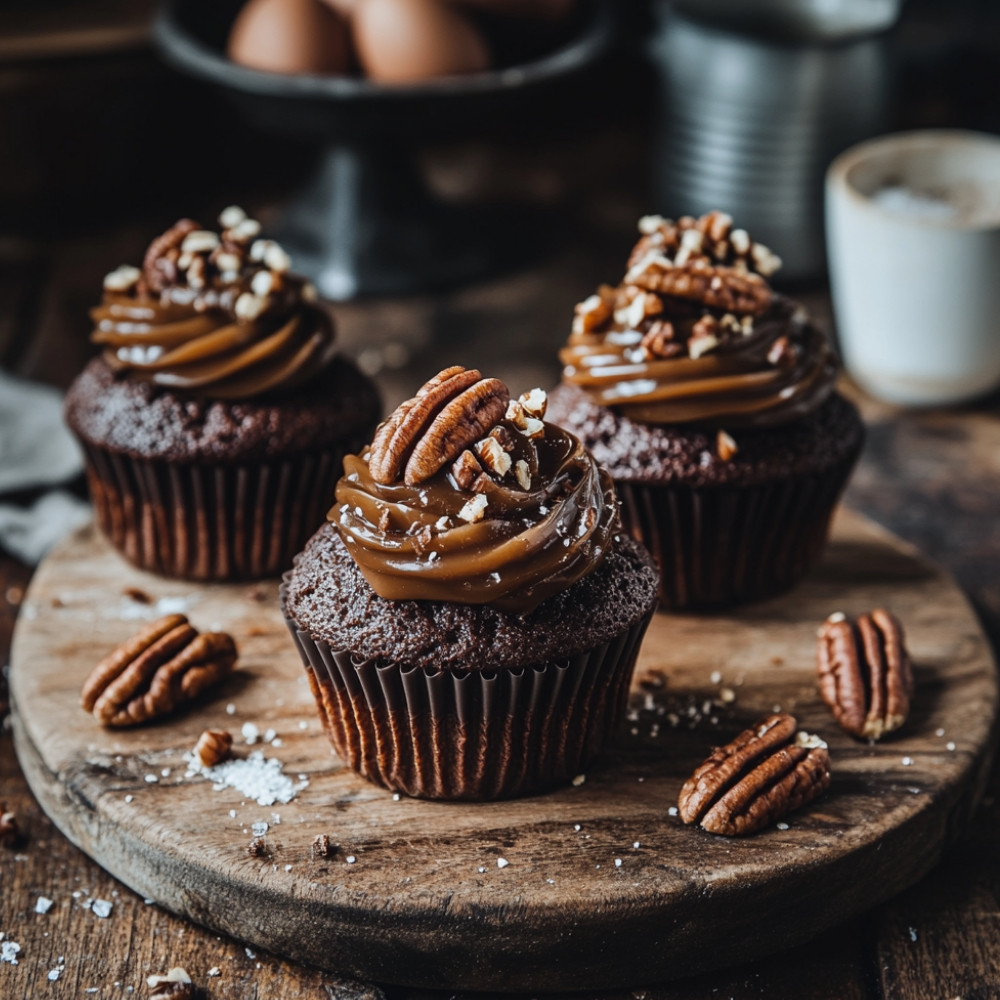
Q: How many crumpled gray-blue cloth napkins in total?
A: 1